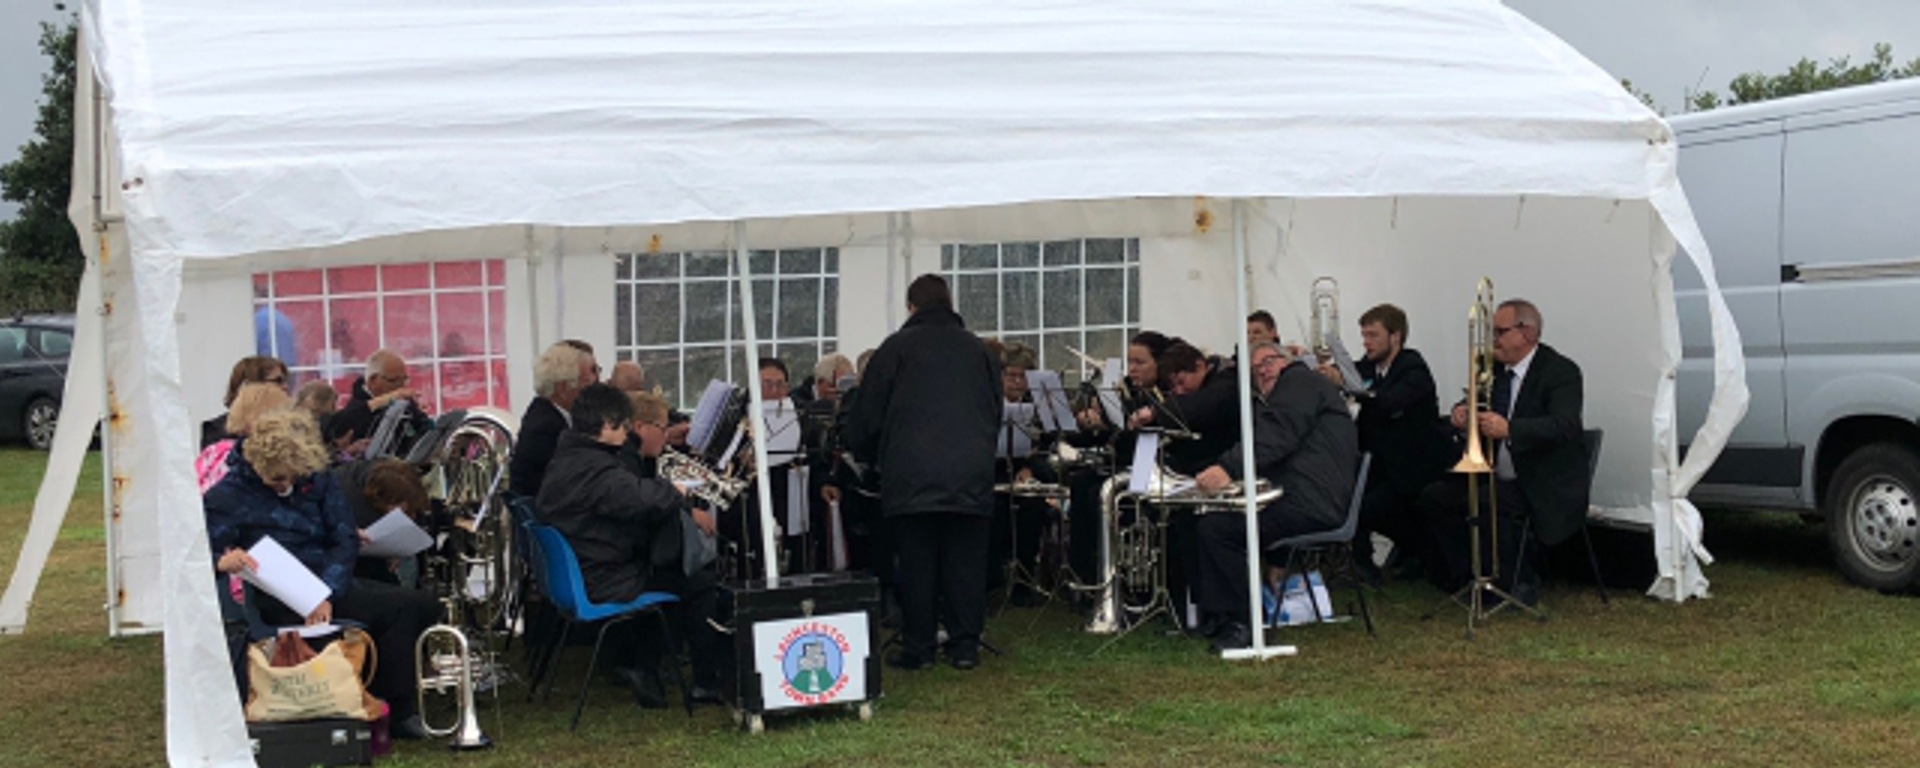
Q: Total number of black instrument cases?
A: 2